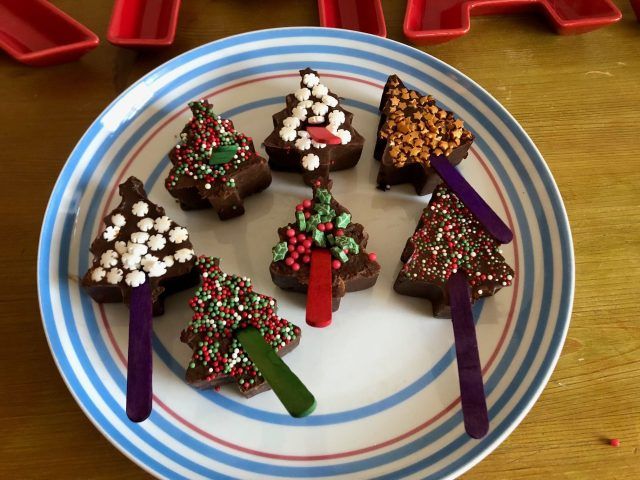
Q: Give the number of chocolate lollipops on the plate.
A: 7